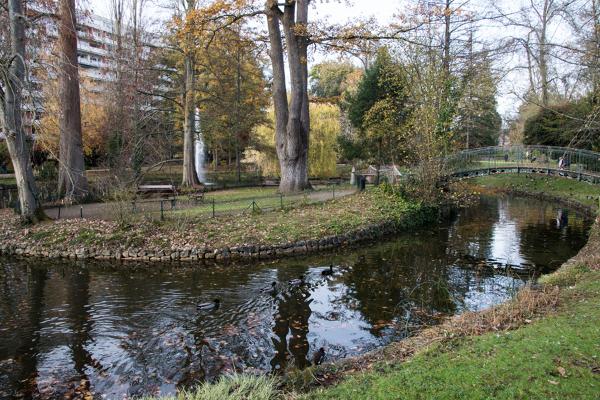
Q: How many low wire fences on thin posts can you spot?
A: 1